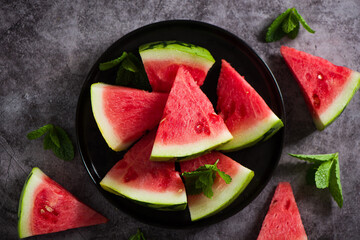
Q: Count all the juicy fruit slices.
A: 9